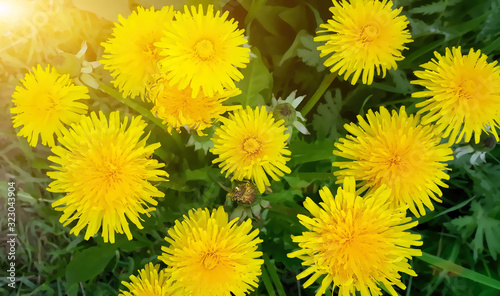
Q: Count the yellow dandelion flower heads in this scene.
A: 12